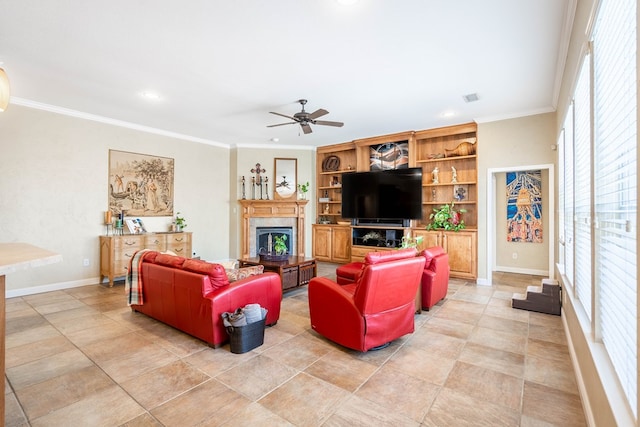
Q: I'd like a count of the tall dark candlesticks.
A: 4